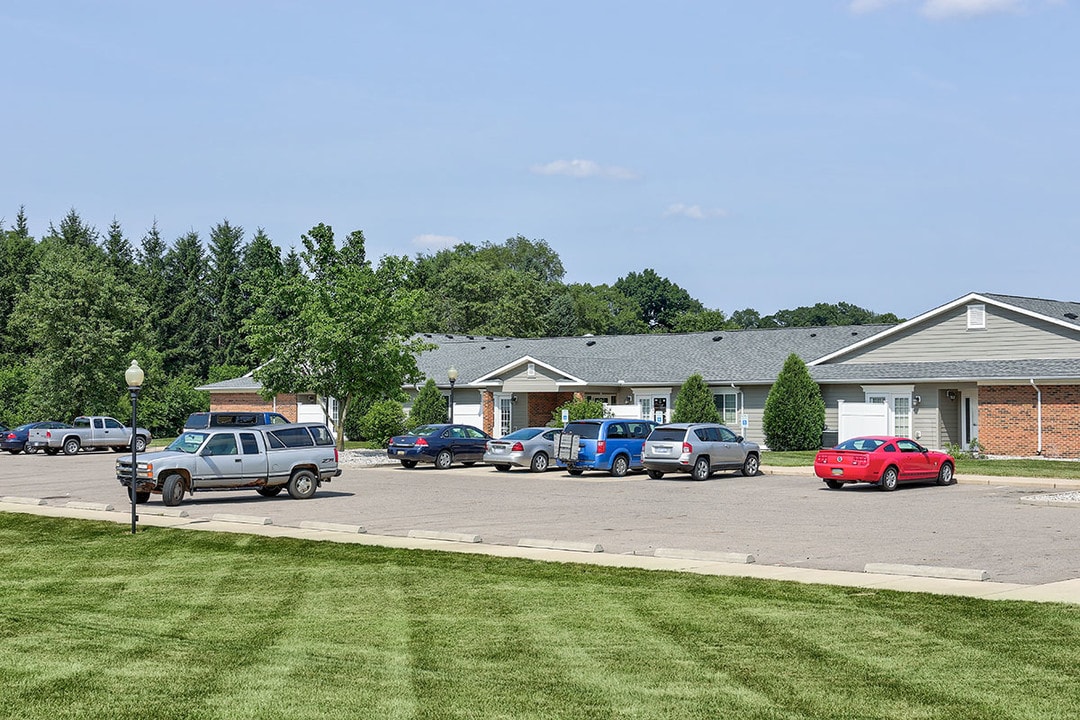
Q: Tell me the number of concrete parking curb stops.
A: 9